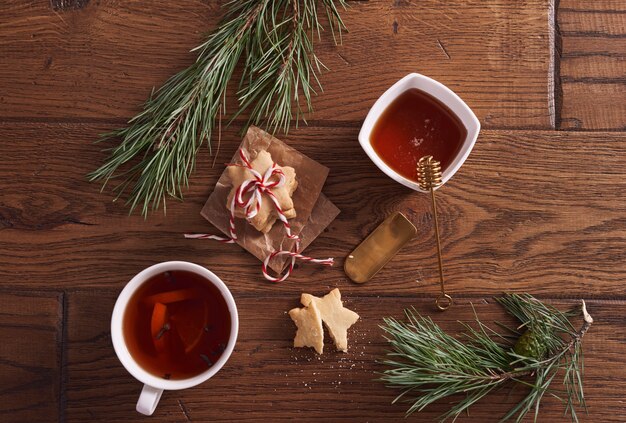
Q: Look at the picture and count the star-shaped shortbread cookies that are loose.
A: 2